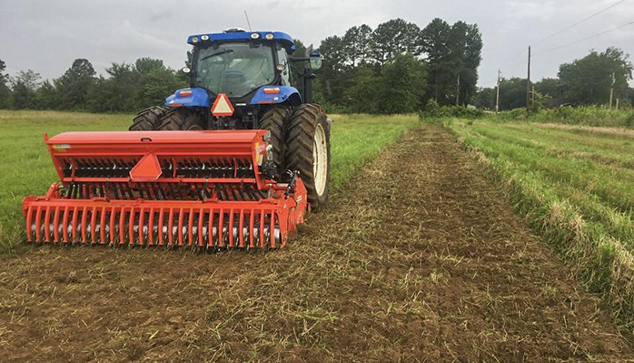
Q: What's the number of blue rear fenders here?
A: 2